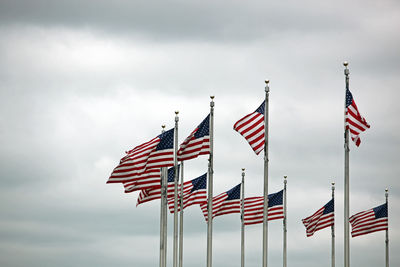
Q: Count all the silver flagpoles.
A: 11